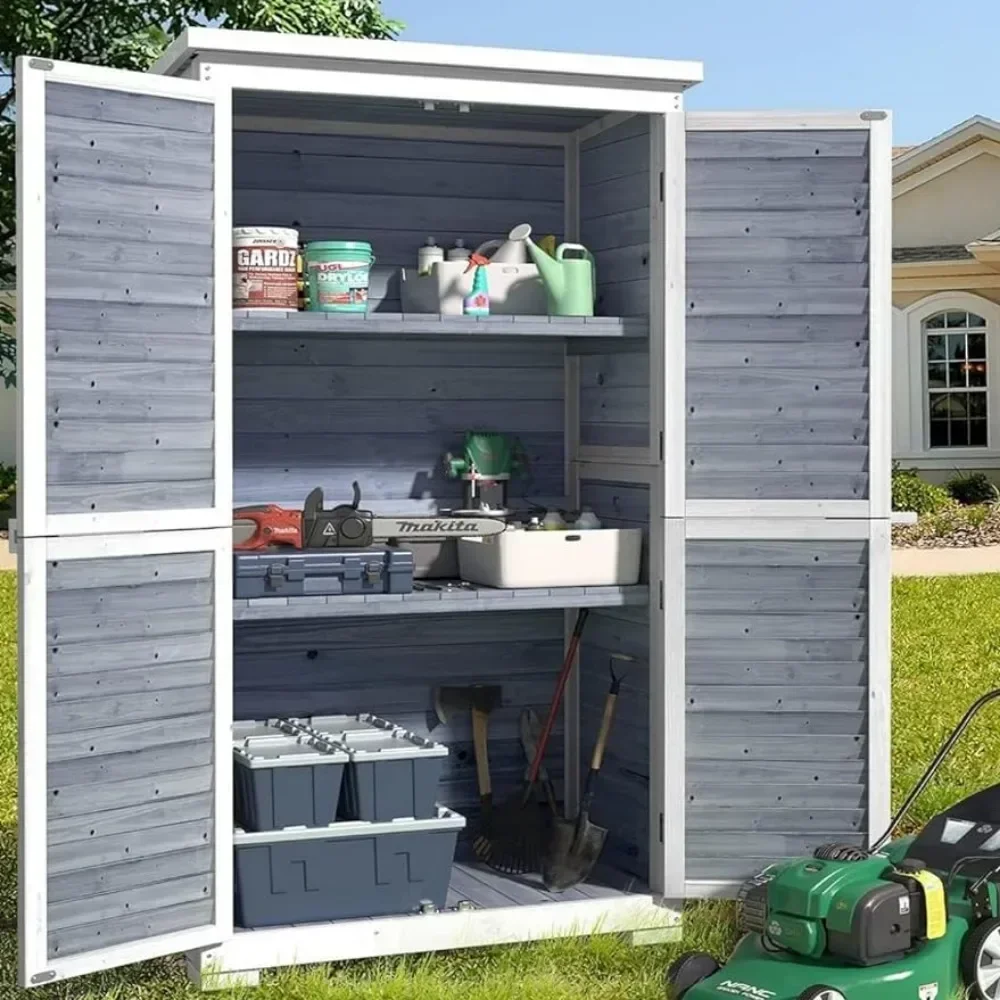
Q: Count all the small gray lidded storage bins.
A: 4